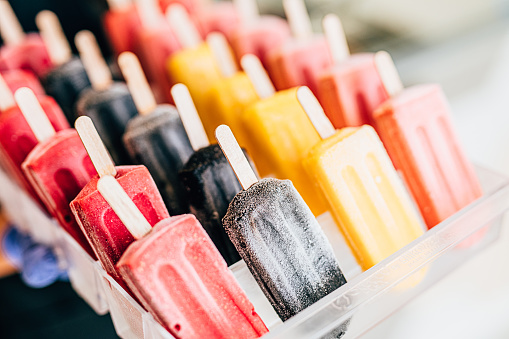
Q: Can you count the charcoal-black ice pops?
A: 5